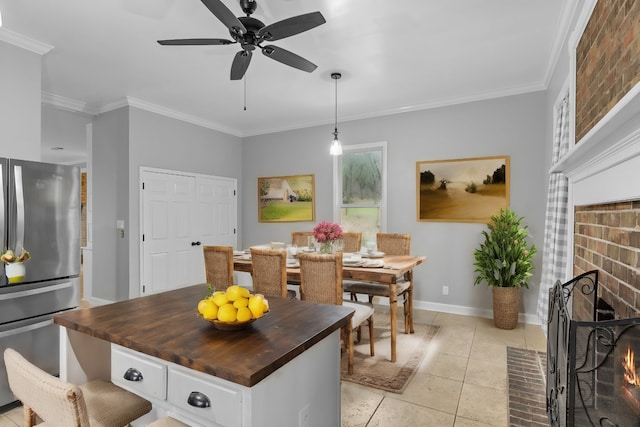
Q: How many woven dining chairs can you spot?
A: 6